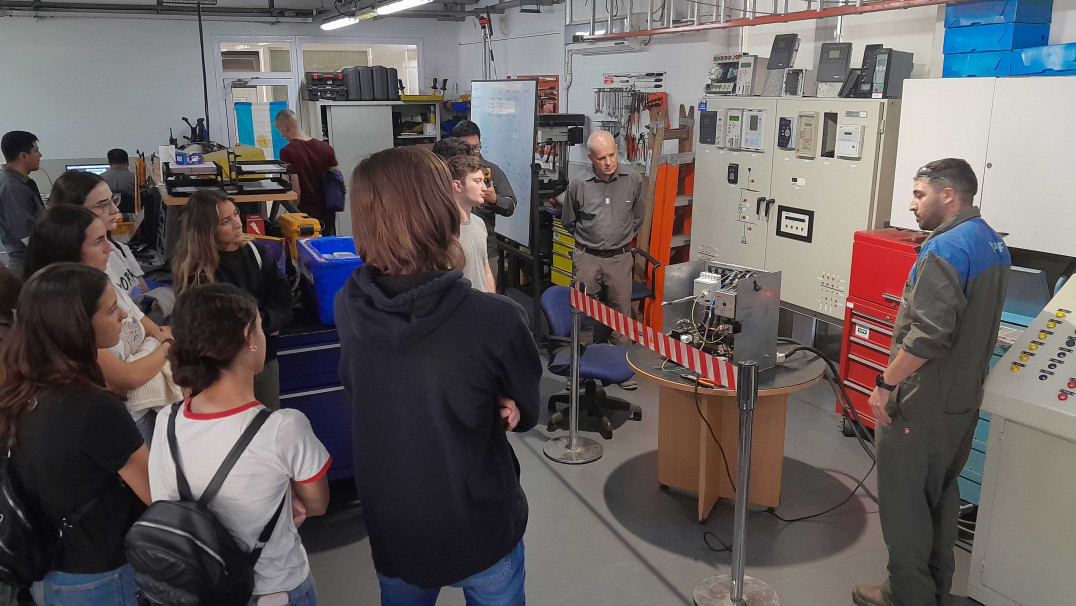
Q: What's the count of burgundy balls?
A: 0